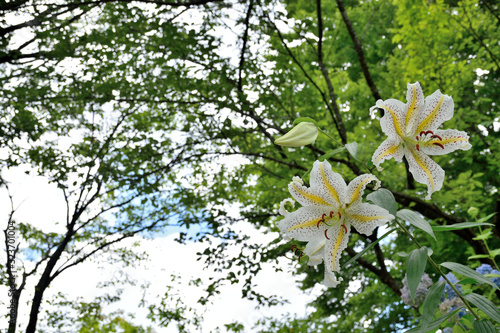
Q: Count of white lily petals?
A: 12